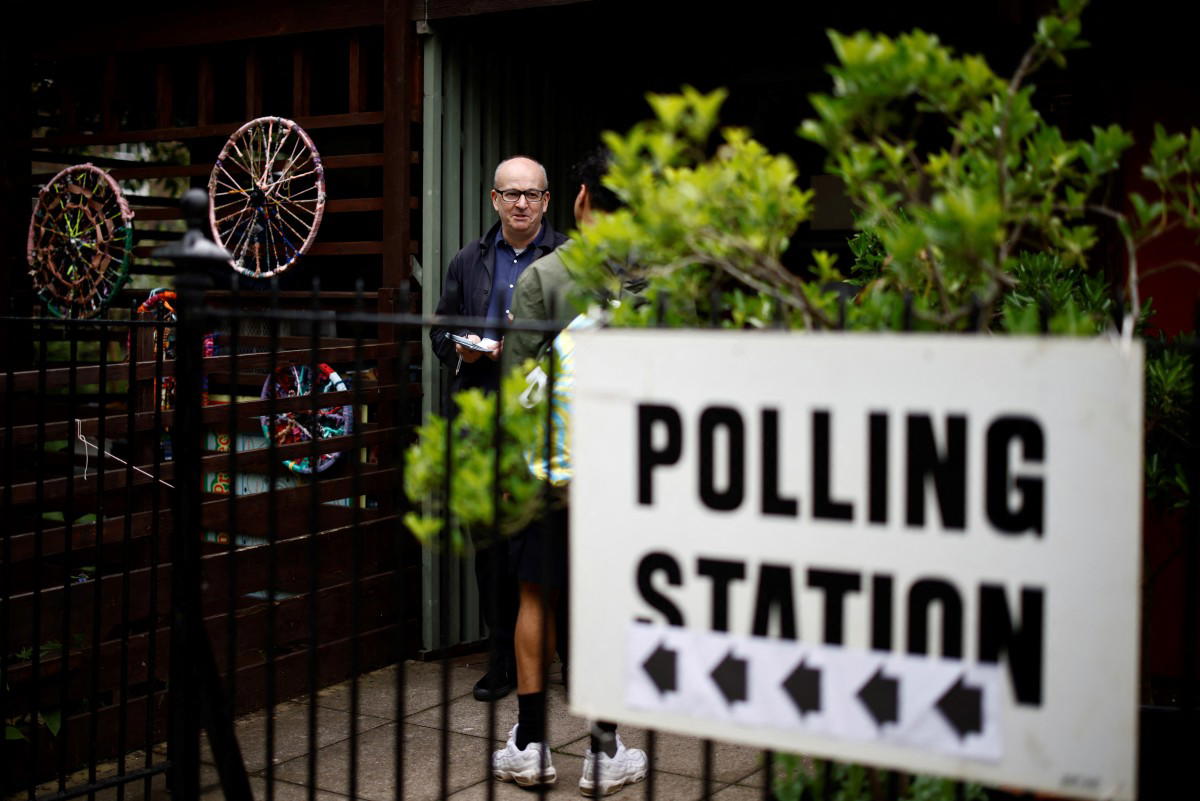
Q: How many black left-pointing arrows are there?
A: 5